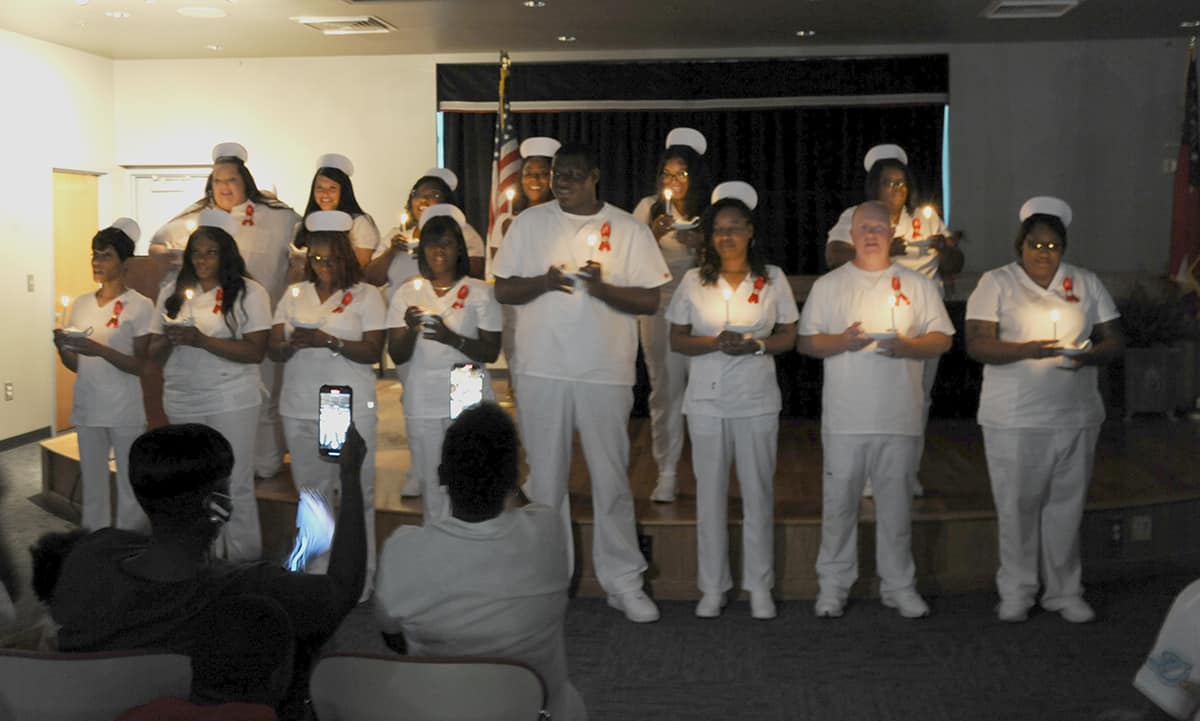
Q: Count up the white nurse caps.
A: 12